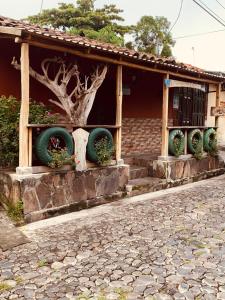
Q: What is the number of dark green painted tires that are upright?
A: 5